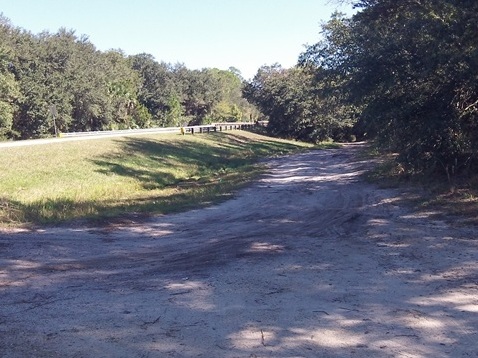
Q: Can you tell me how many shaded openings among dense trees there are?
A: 1